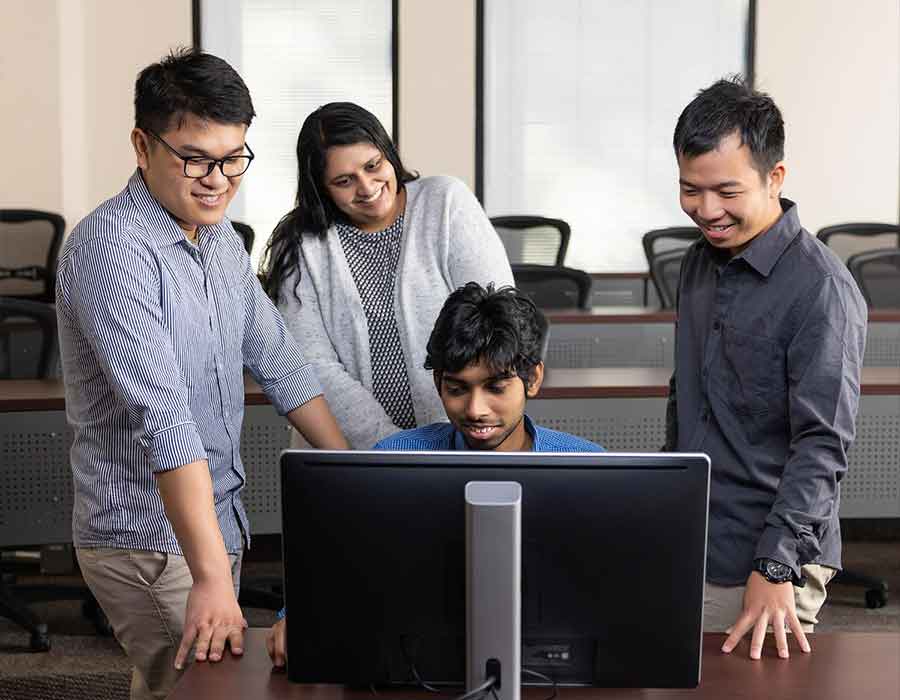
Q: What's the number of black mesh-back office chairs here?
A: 9